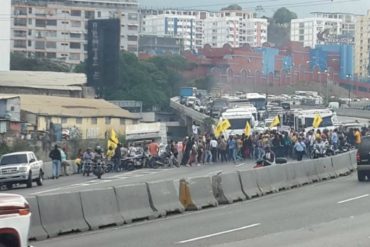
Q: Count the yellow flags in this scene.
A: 7